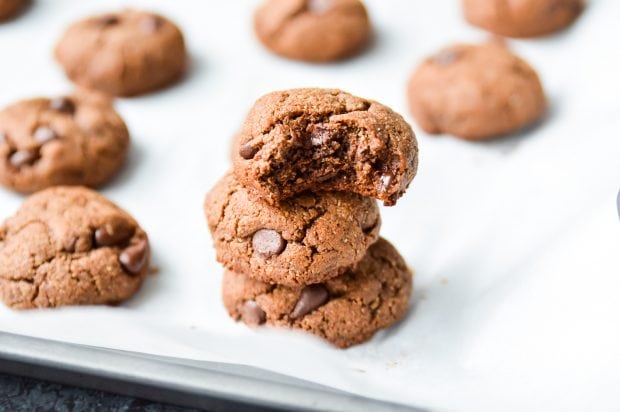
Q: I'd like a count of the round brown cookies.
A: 10